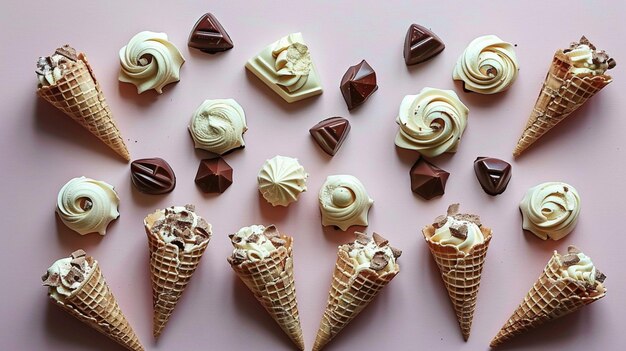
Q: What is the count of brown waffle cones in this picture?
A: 8